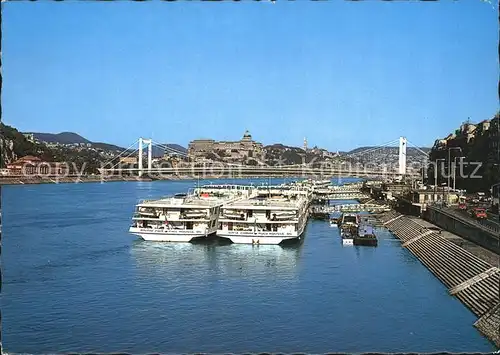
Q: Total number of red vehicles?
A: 2